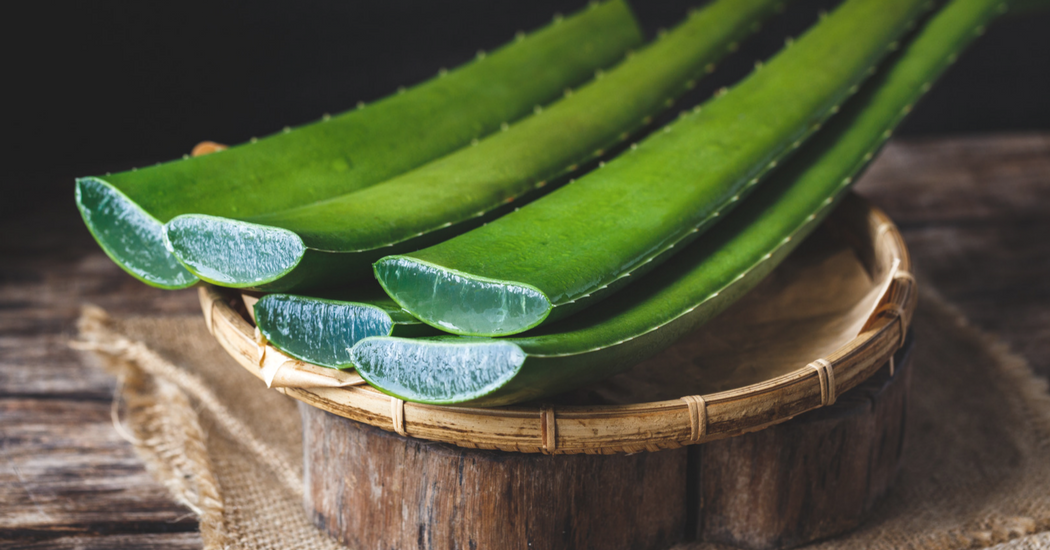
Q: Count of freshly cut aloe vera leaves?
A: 5